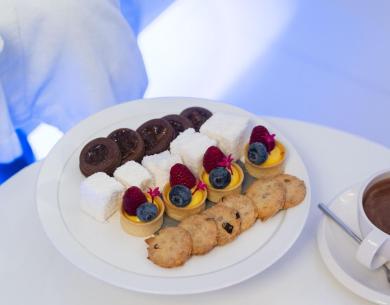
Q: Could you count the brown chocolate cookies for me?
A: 5